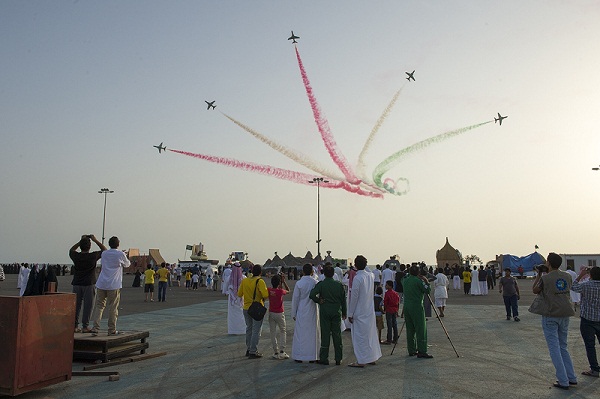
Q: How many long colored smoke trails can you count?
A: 5